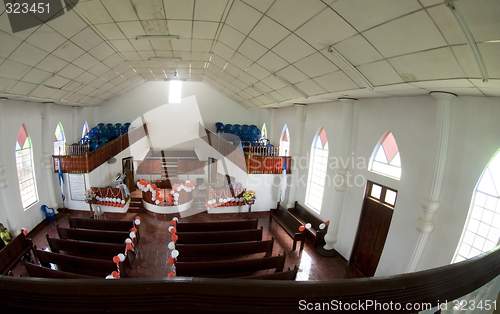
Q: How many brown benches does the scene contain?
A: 13